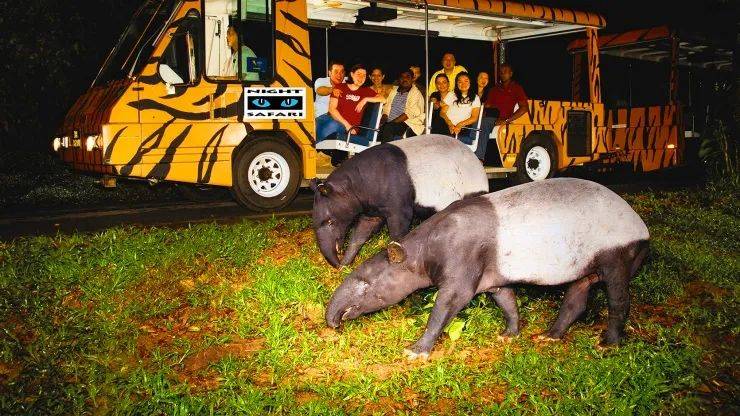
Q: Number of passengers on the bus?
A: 10